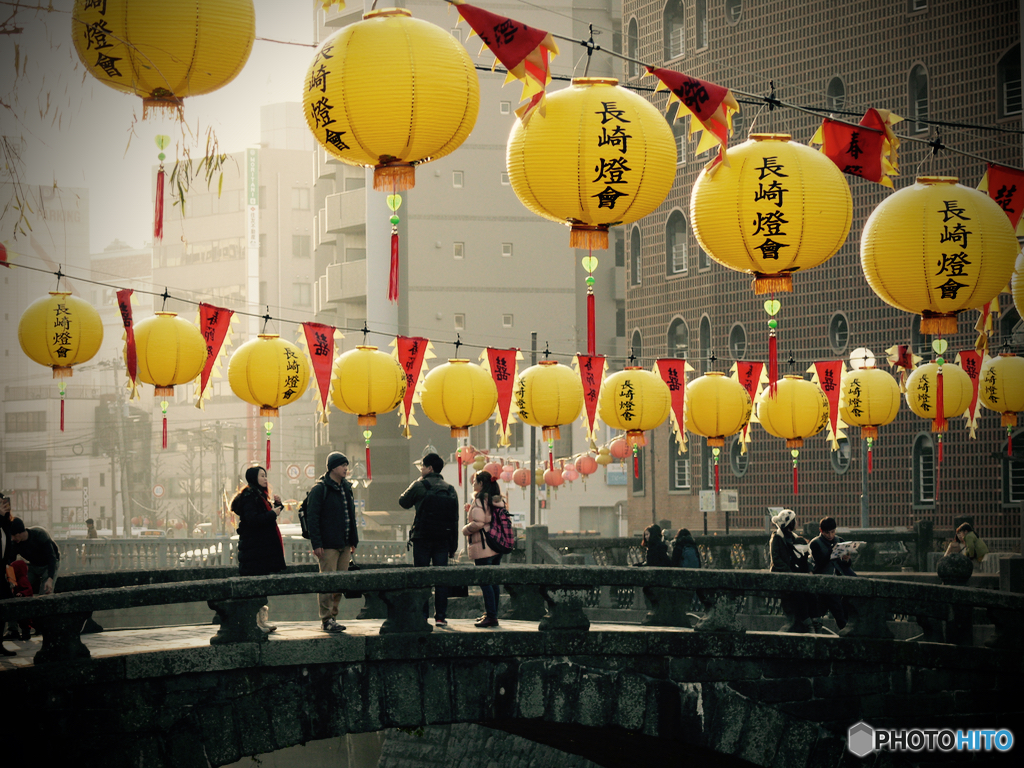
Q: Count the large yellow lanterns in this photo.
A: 5